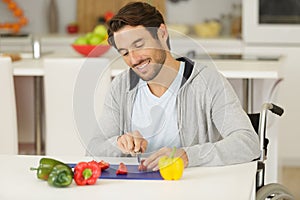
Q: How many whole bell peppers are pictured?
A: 4